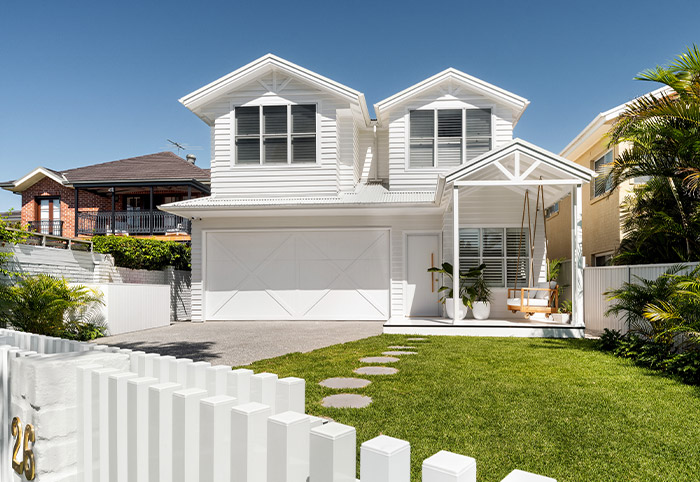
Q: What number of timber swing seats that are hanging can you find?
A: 1